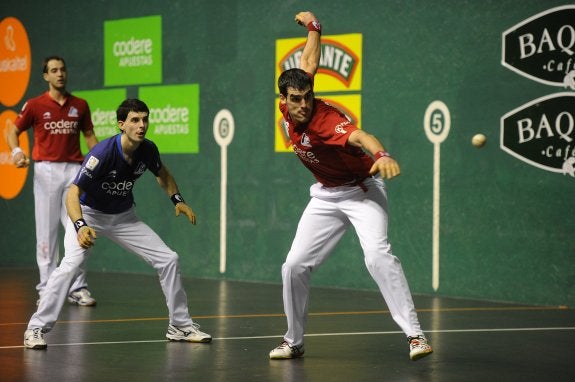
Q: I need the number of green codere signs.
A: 3